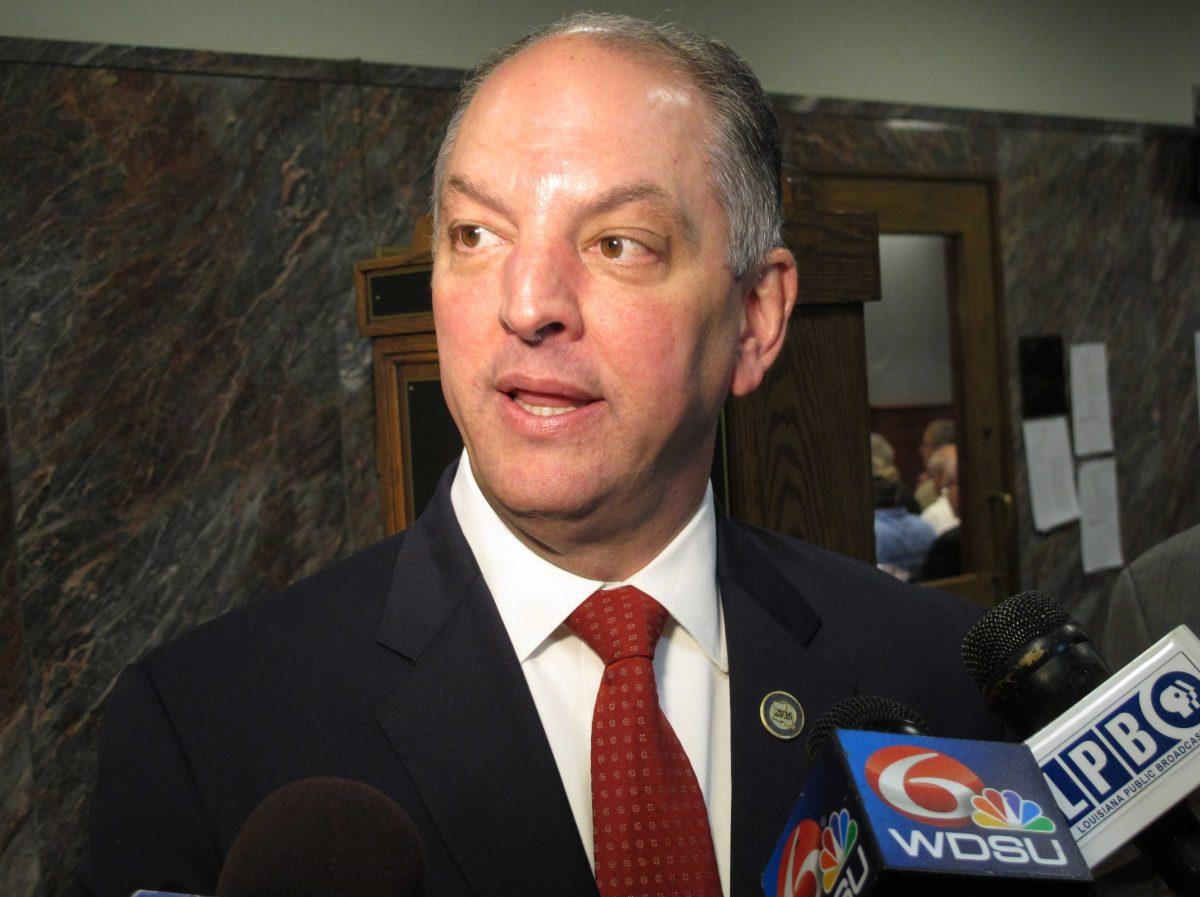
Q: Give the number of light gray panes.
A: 1